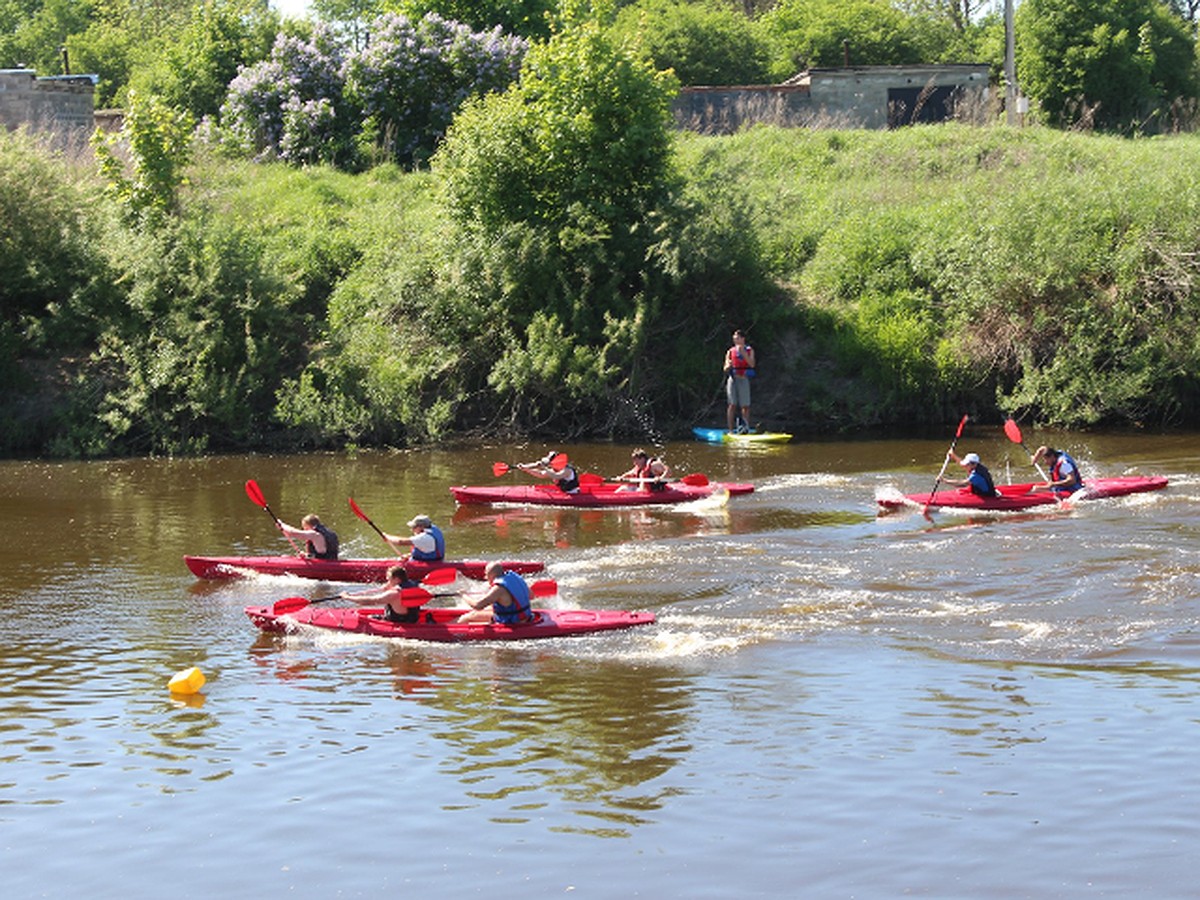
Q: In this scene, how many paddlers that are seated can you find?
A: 8